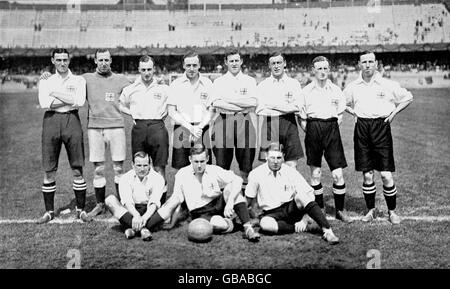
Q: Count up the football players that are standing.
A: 8